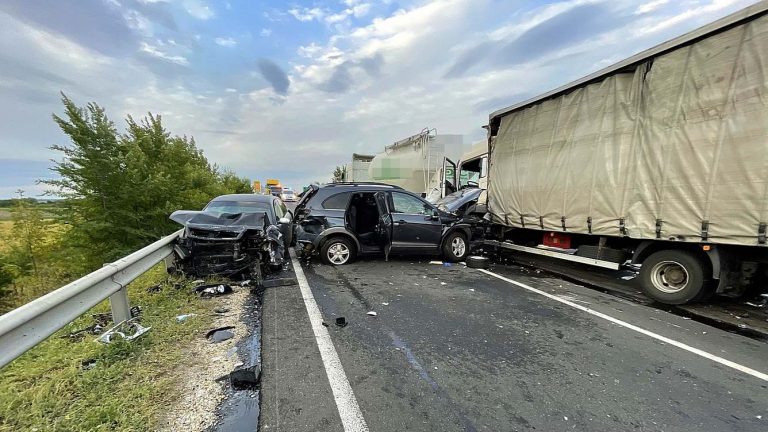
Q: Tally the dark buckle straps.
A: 9